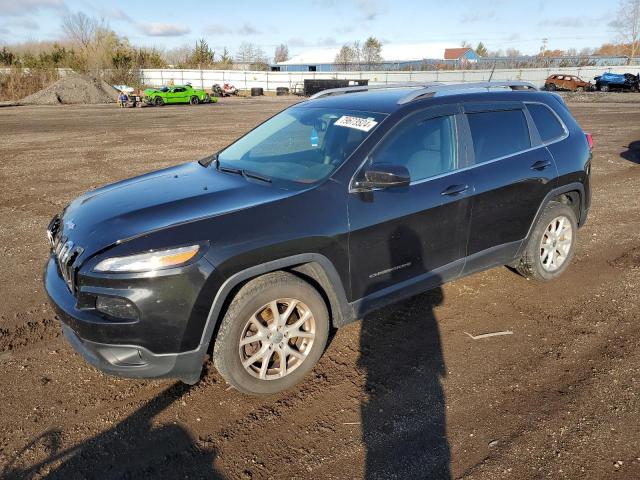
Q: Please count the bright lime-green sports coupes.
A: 1